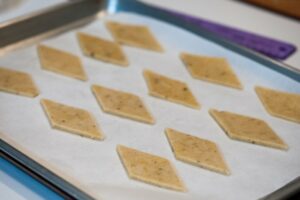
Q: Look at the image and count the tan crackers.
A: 12